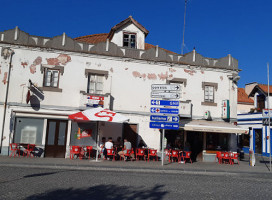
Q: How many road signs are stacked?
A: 6